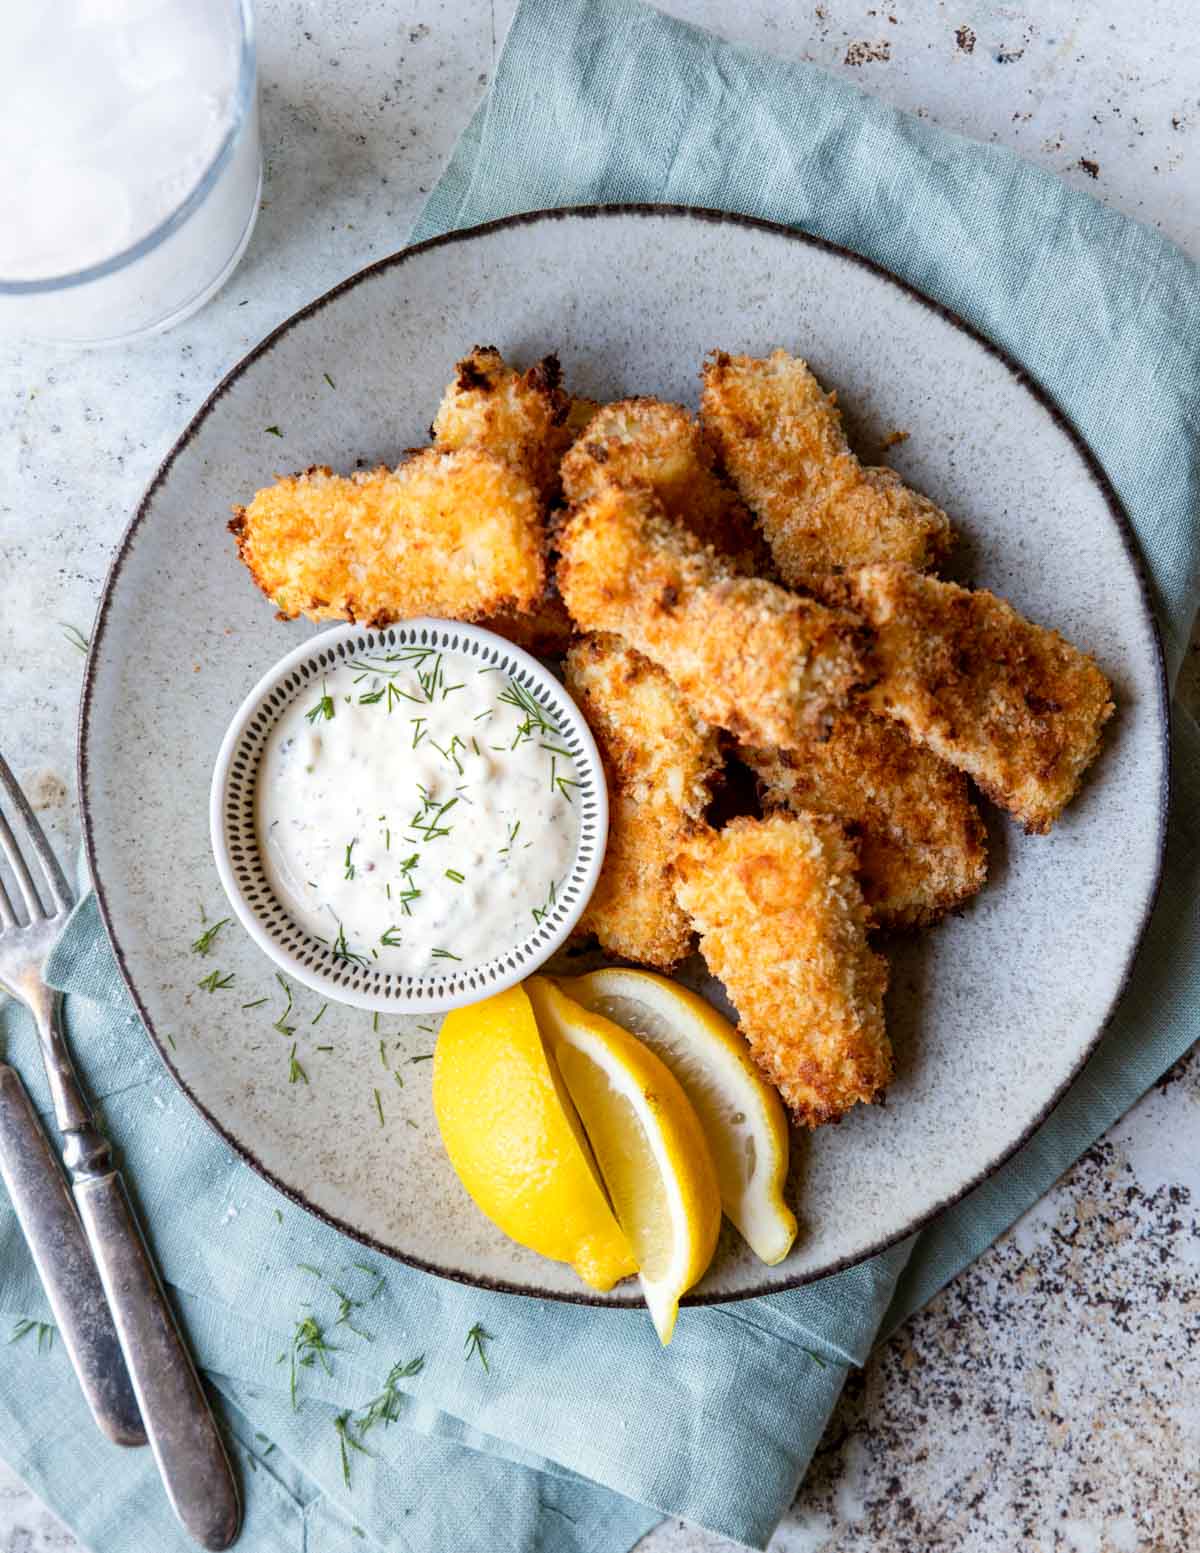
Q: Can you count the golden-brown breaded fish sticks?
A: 9